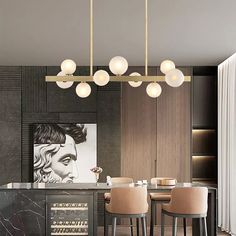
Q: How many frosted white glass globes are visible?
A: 9